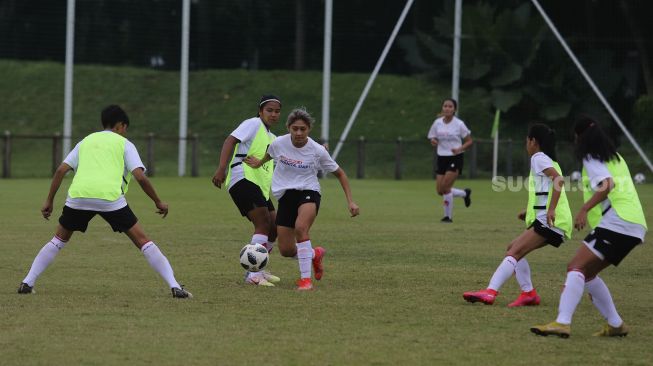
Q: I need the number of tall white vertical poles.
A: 4